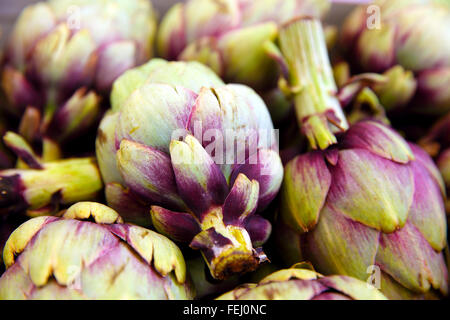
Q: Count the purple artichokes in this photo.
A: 7